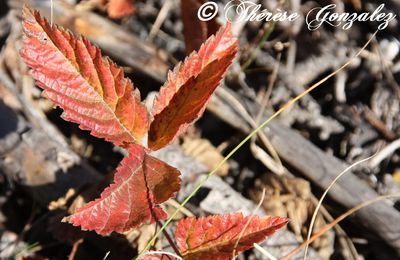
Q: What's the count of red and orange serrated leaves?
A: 4